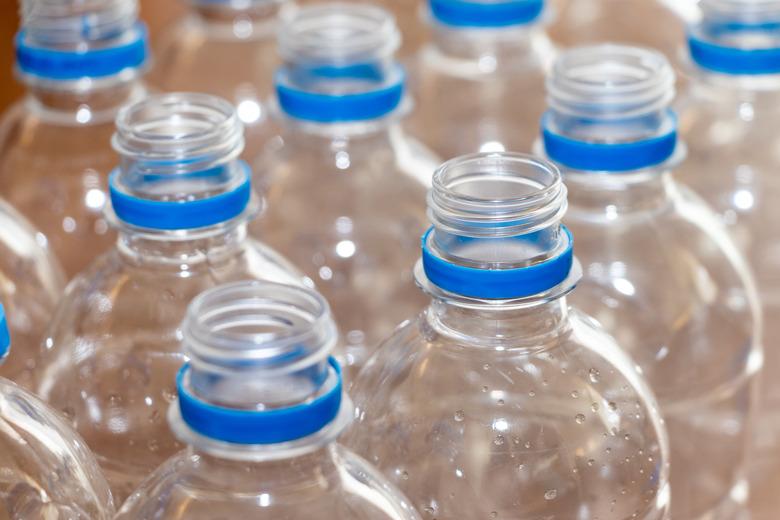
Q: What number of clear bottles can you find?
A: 11